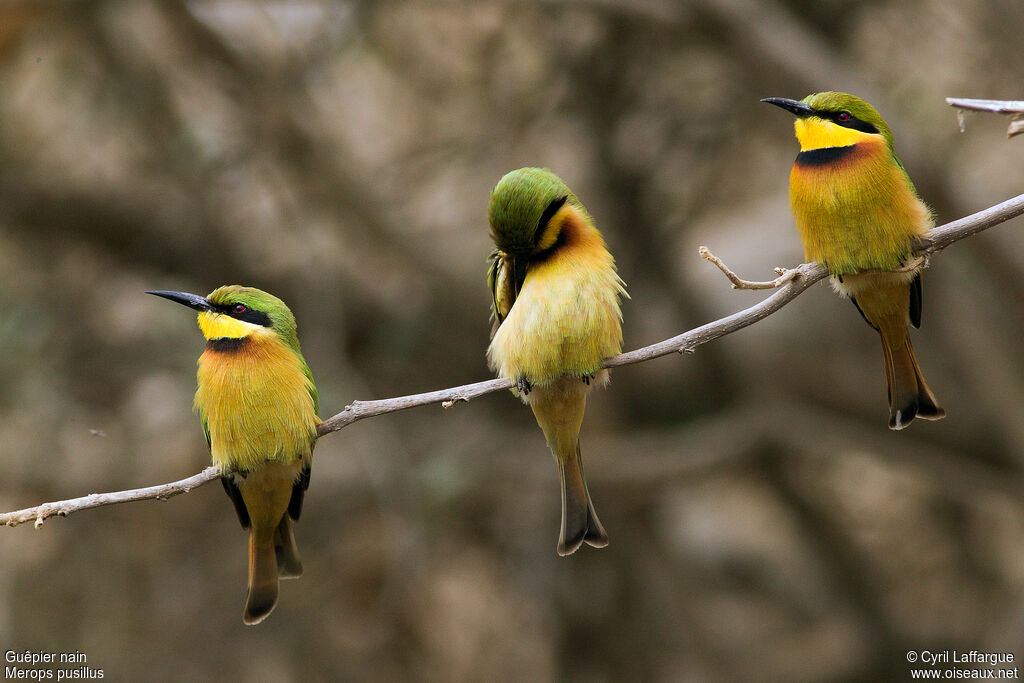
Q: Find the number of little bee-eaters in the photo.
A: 3